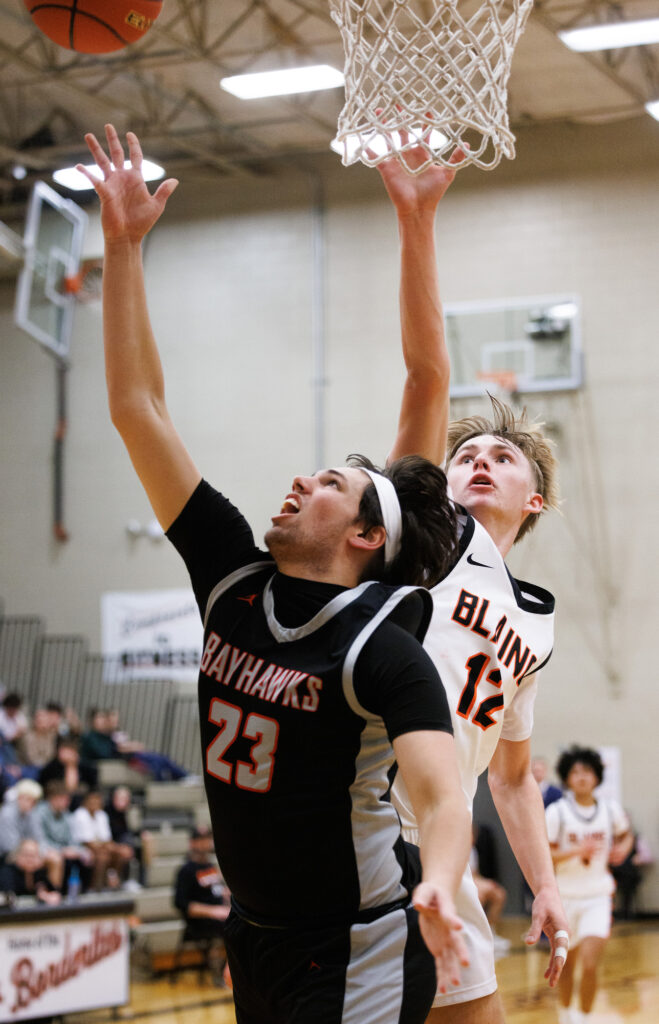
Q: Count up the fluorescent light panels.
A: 5